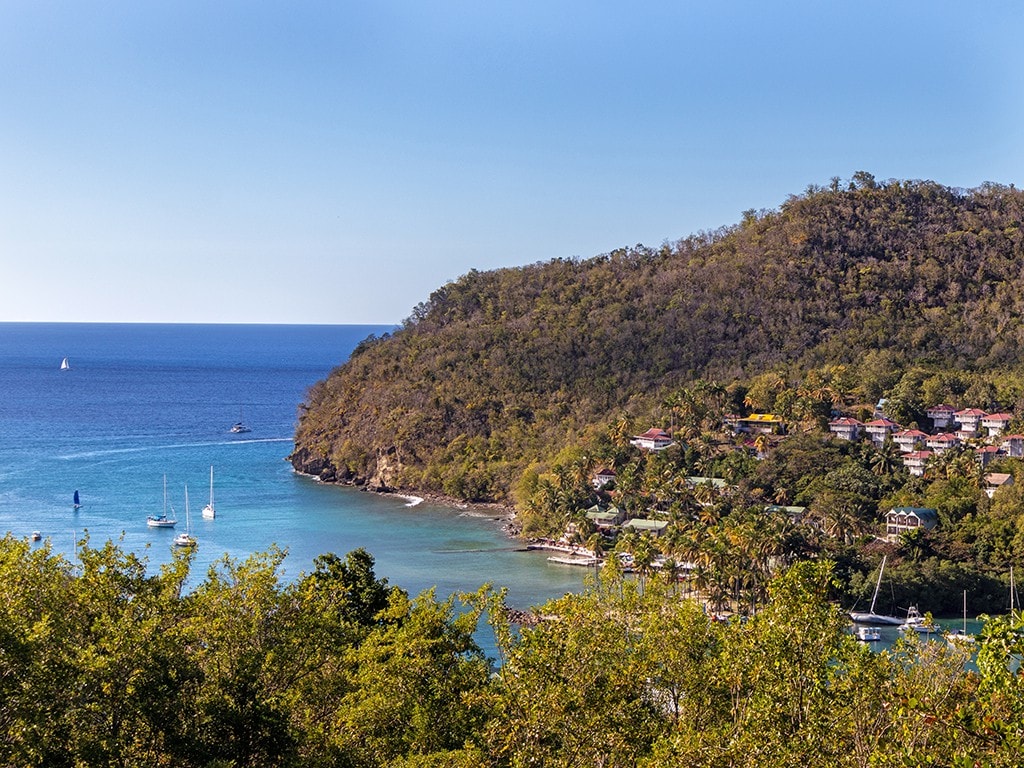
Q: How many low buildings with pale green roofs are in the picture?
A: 4